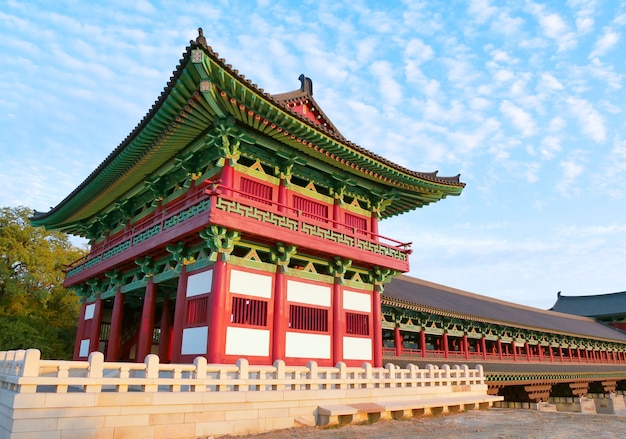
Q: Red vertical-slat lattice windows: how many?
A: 7